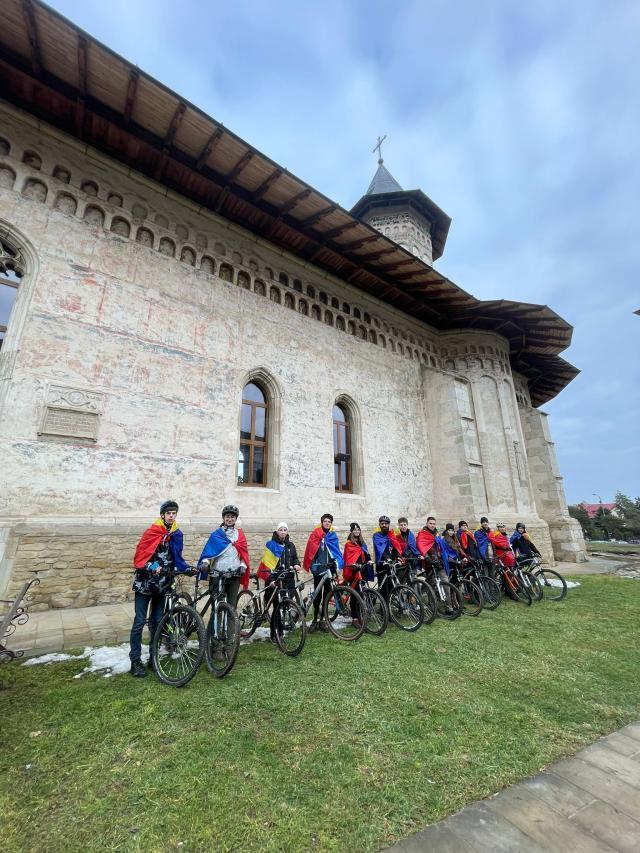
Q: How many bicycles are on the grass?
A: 13